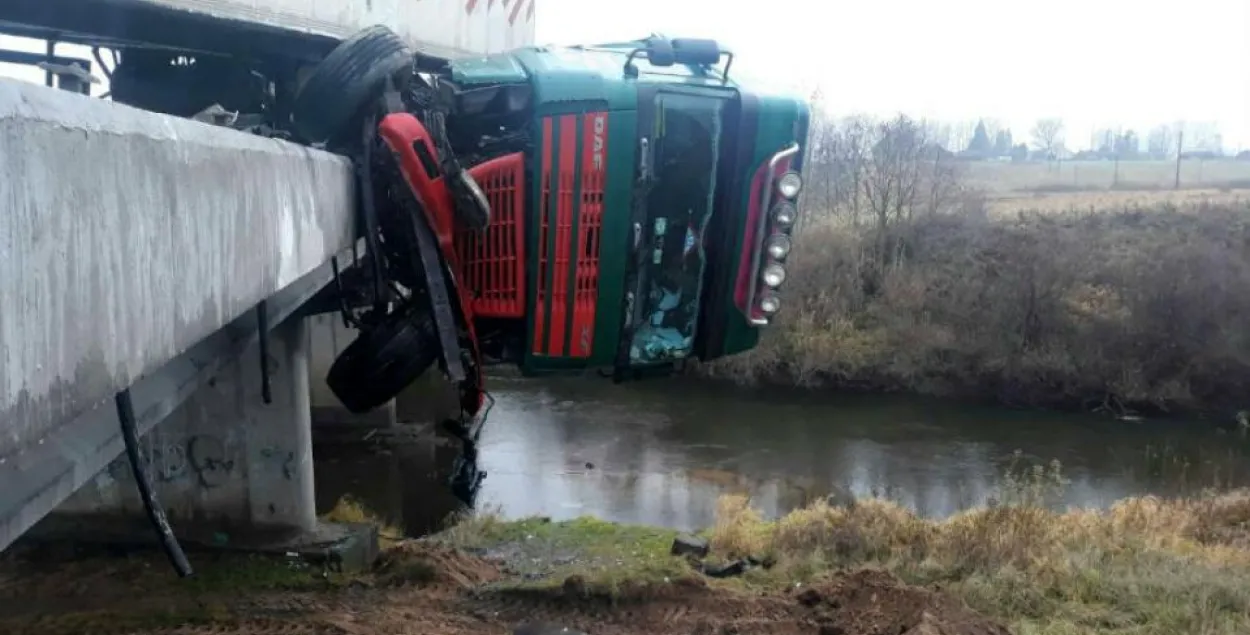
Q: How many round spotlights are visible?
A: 5